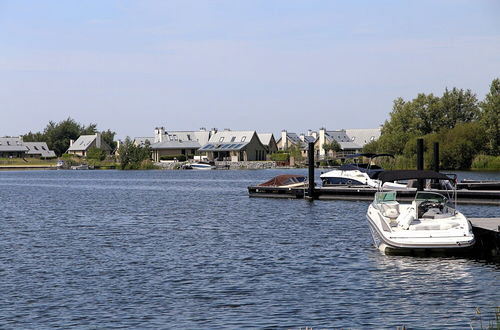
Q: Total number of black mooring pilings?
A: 3